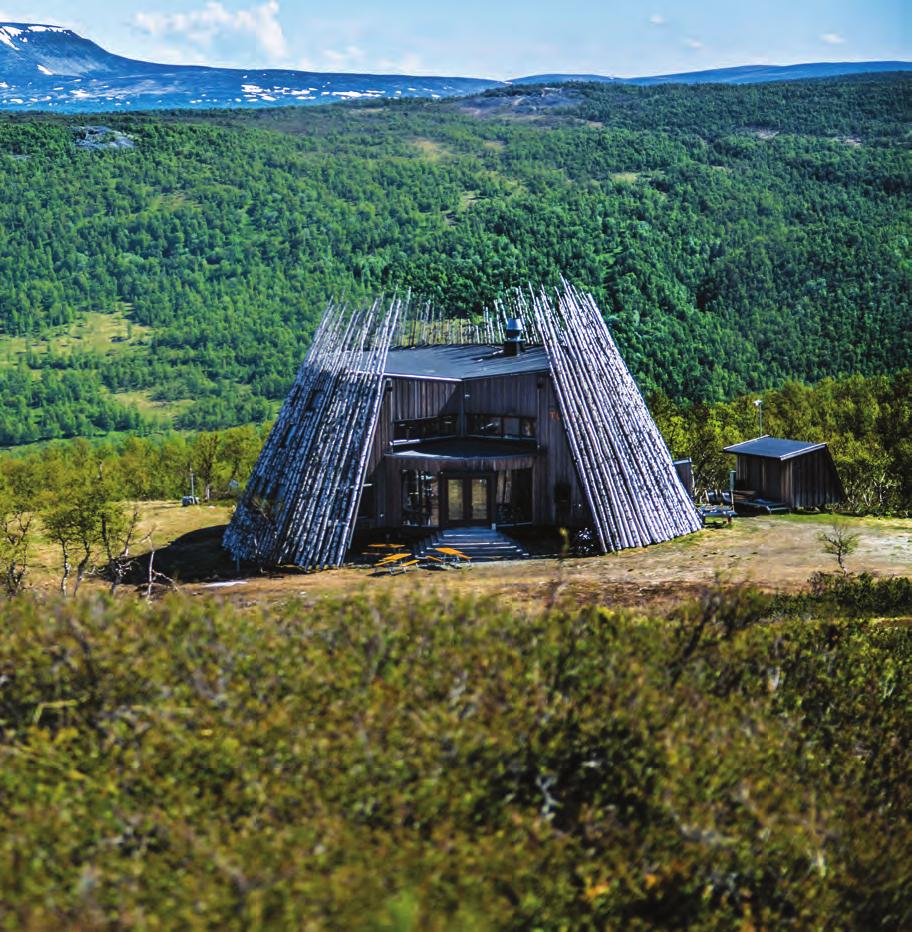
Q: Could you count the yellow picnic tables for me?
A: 3